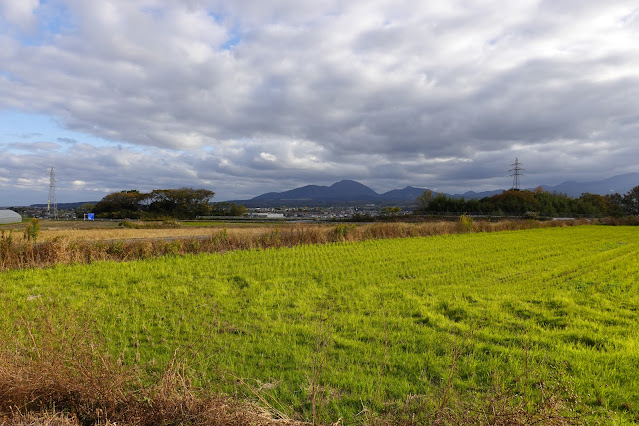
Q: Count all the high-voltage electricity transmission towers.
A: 2